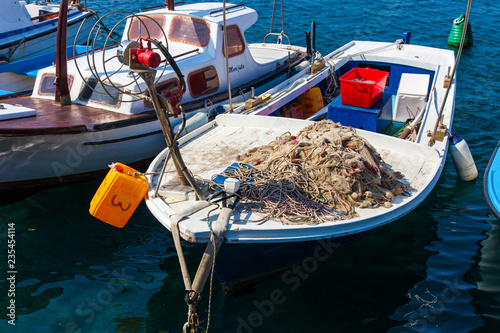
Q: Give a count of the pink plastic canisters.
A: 0